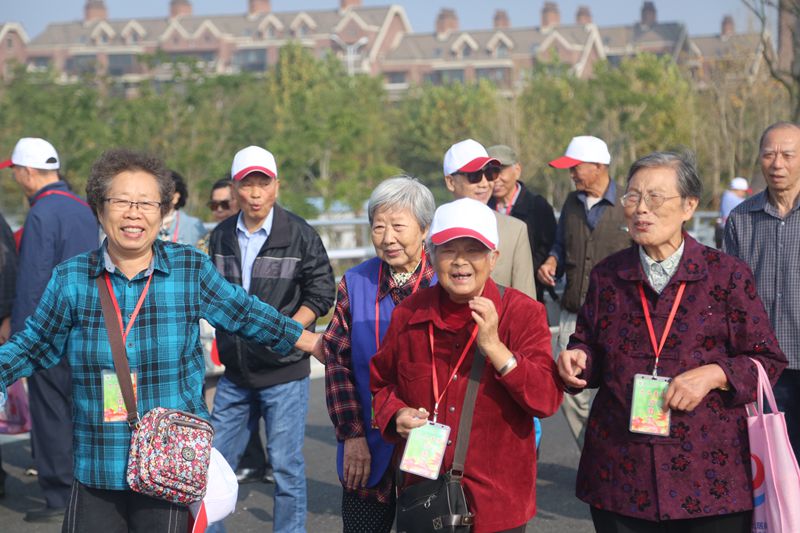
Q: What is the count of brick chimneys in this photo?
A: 10